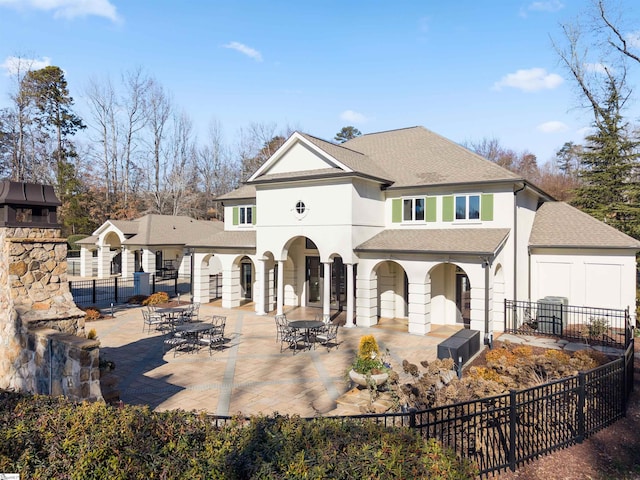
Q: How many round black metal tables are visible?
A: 3